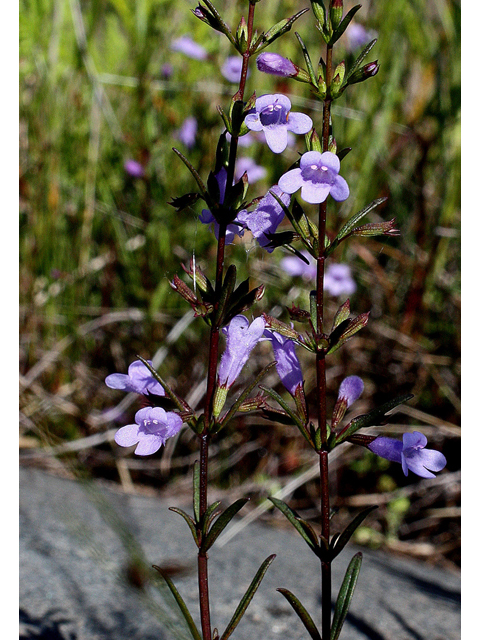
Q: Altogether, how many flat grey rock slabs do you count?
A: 1